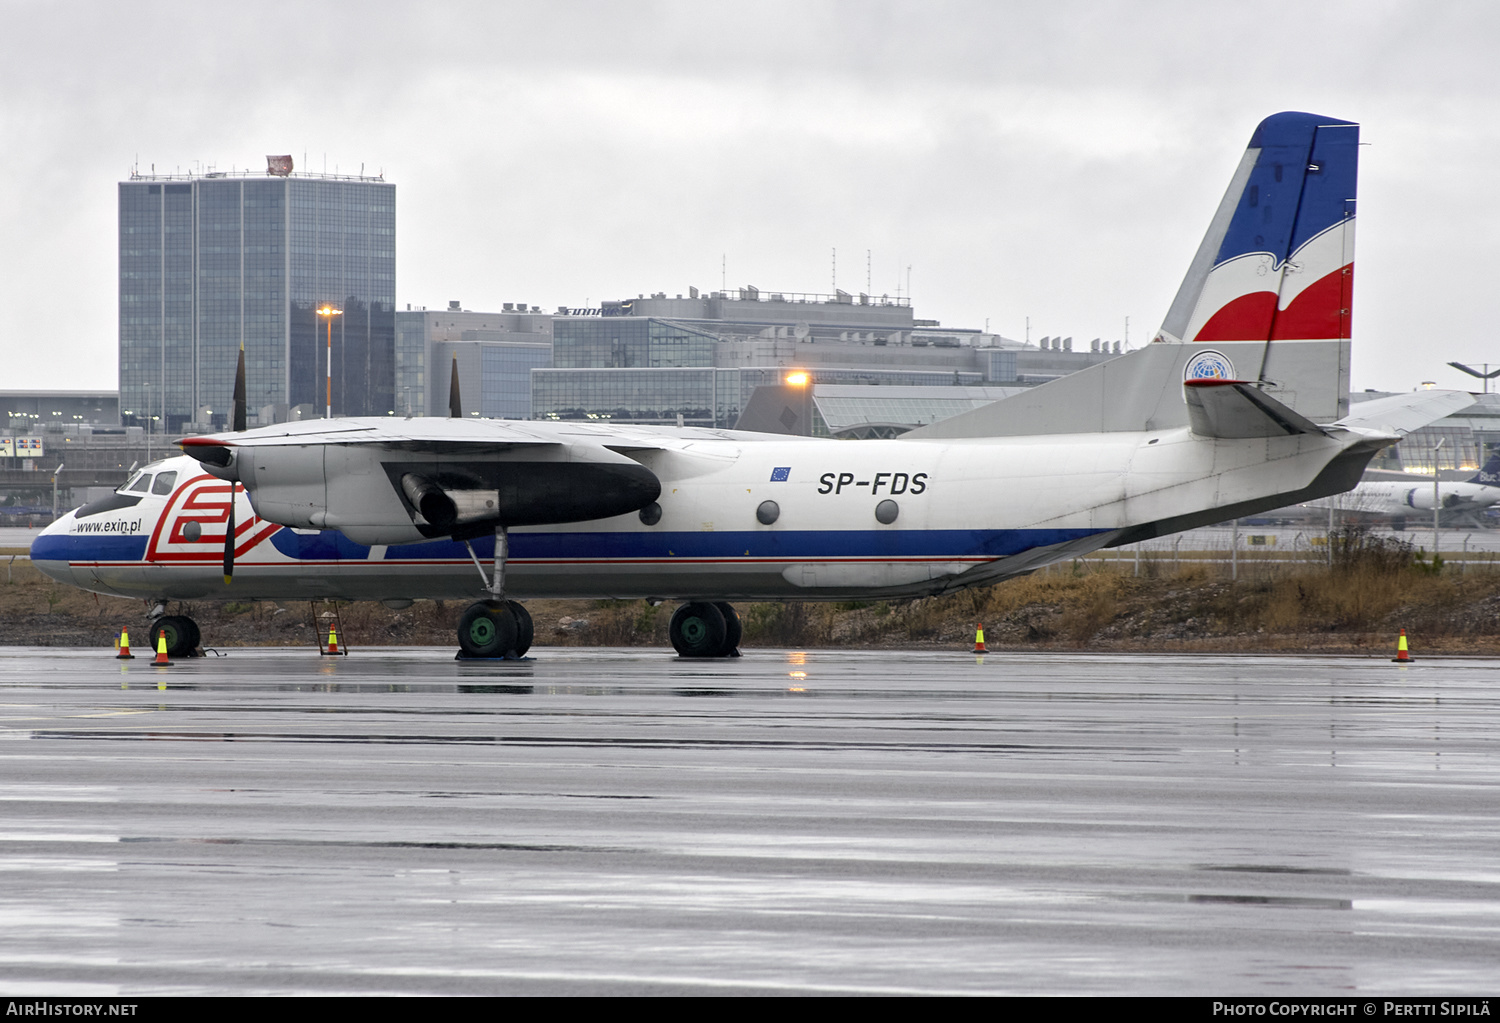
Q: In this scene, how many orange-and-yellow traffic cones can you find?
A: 5